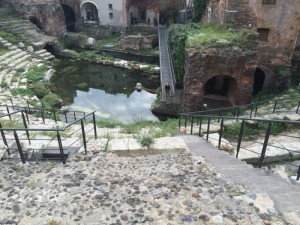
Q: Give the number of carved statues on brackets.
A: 0